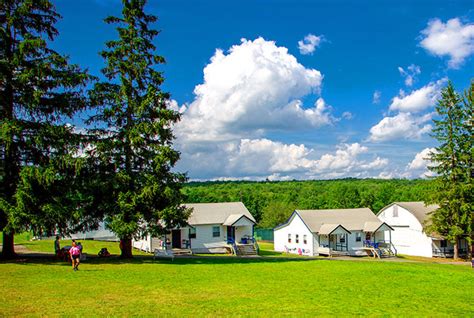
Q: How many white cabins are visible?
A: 3